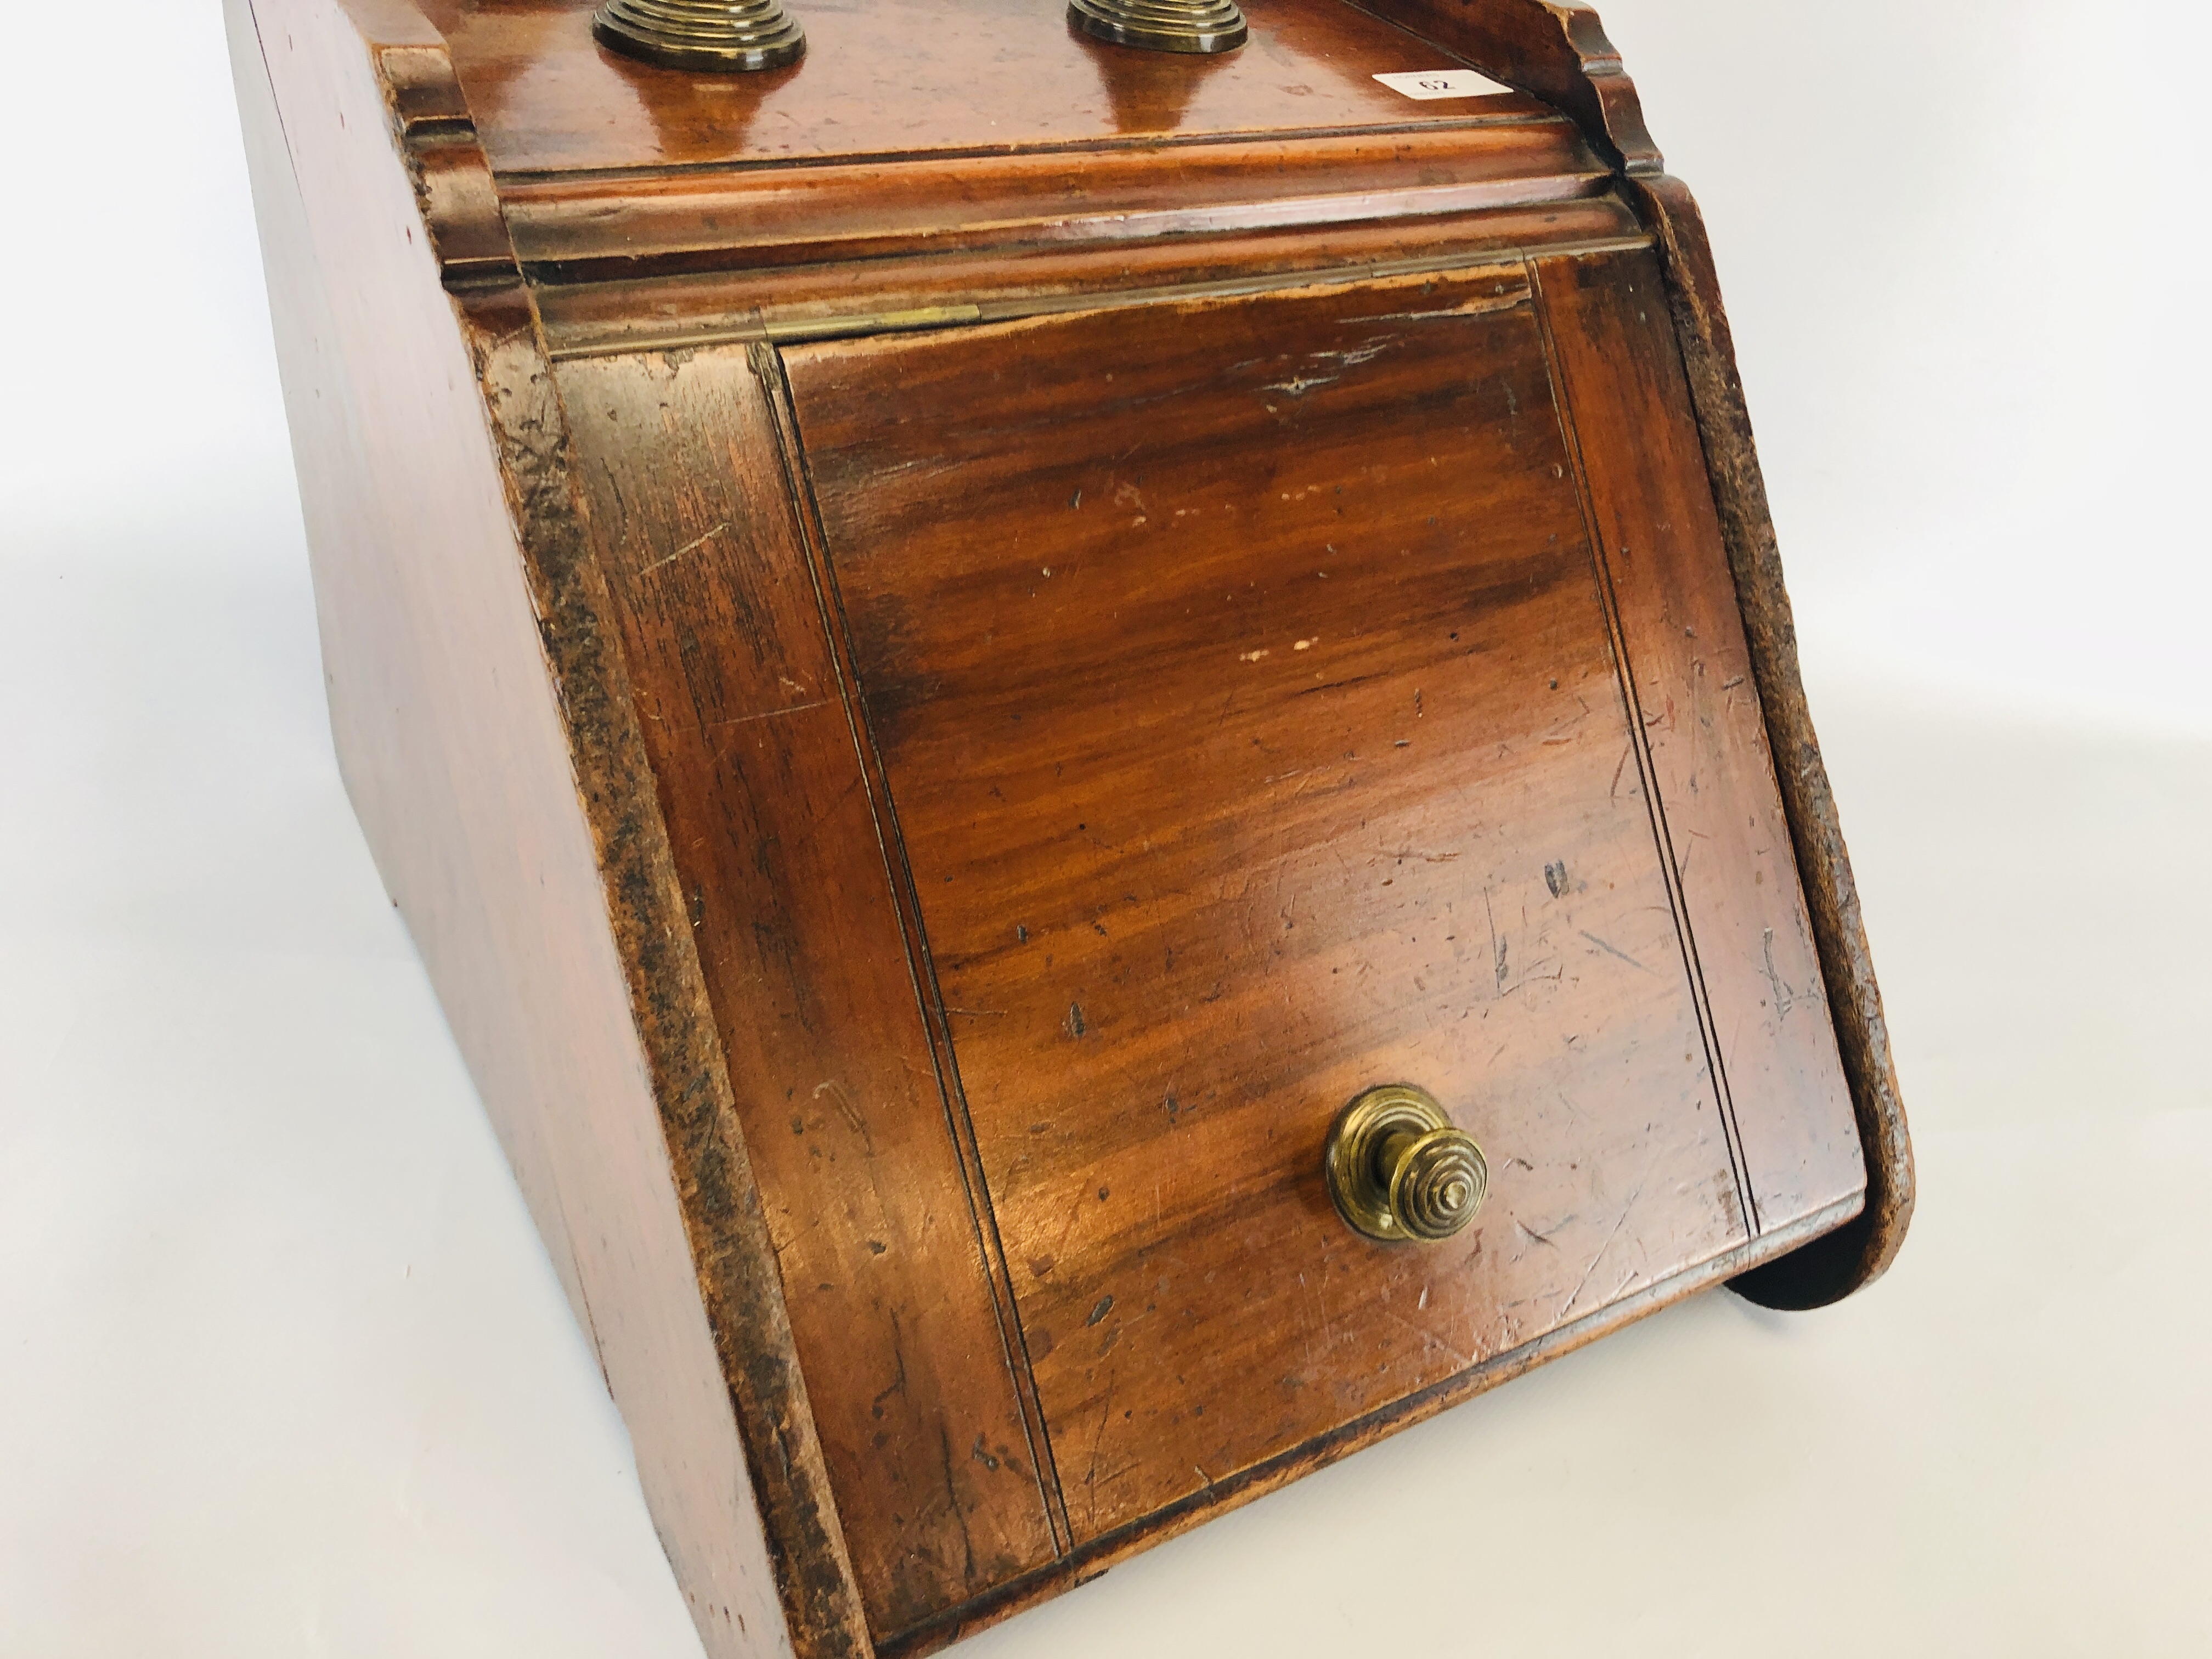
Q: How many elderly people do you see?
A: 0